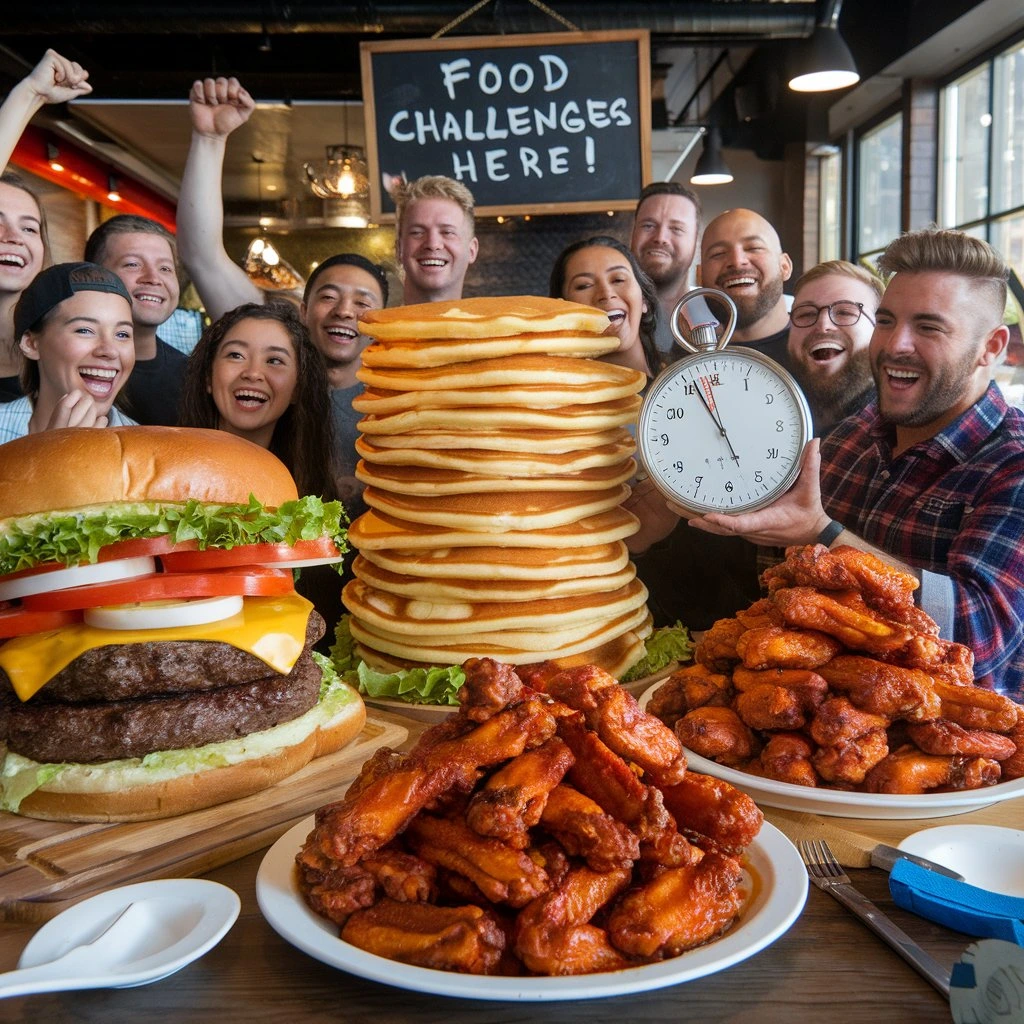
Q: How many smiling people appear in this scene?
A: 11